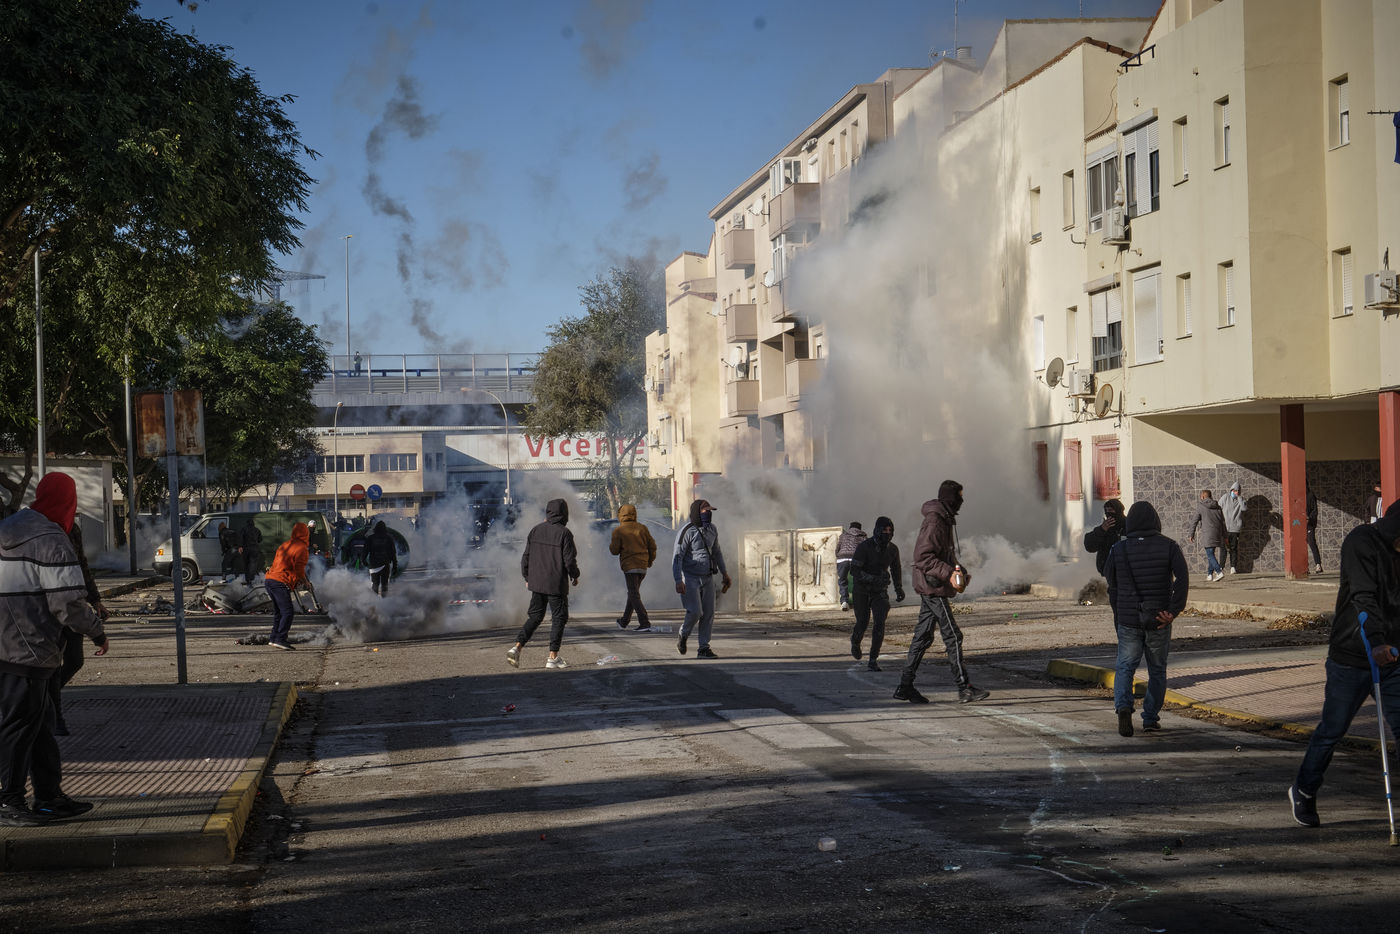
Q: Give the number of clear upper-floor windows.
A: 14